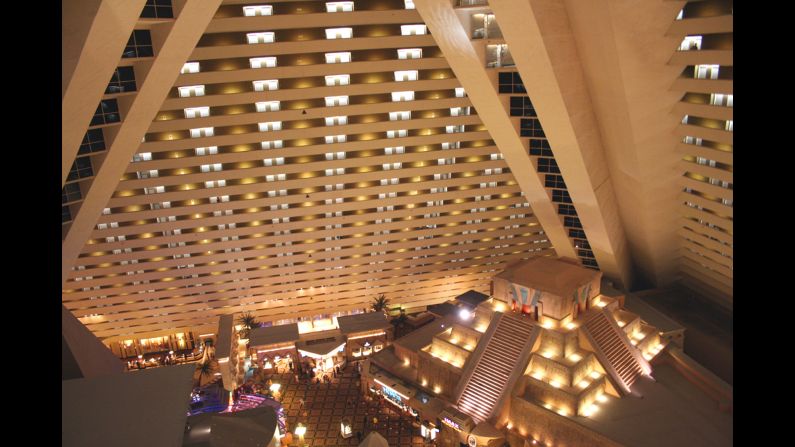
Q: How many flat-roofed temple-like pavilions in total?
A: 1